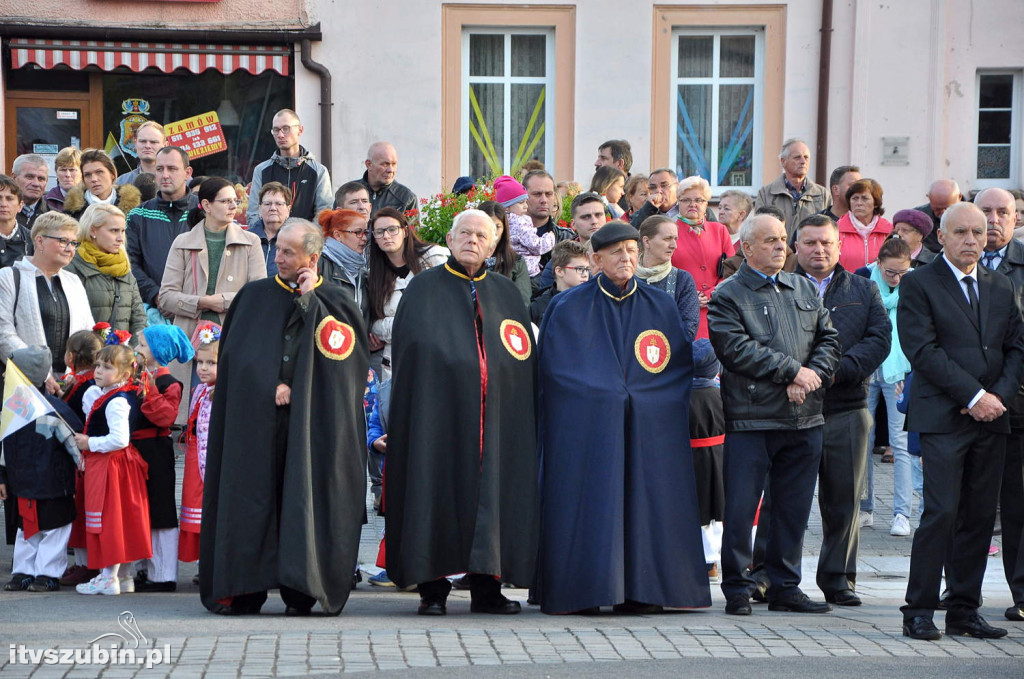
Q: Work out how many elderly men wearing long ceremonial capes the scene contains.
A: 3